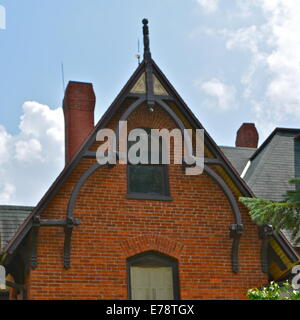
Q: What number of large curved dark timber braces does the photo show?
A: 4